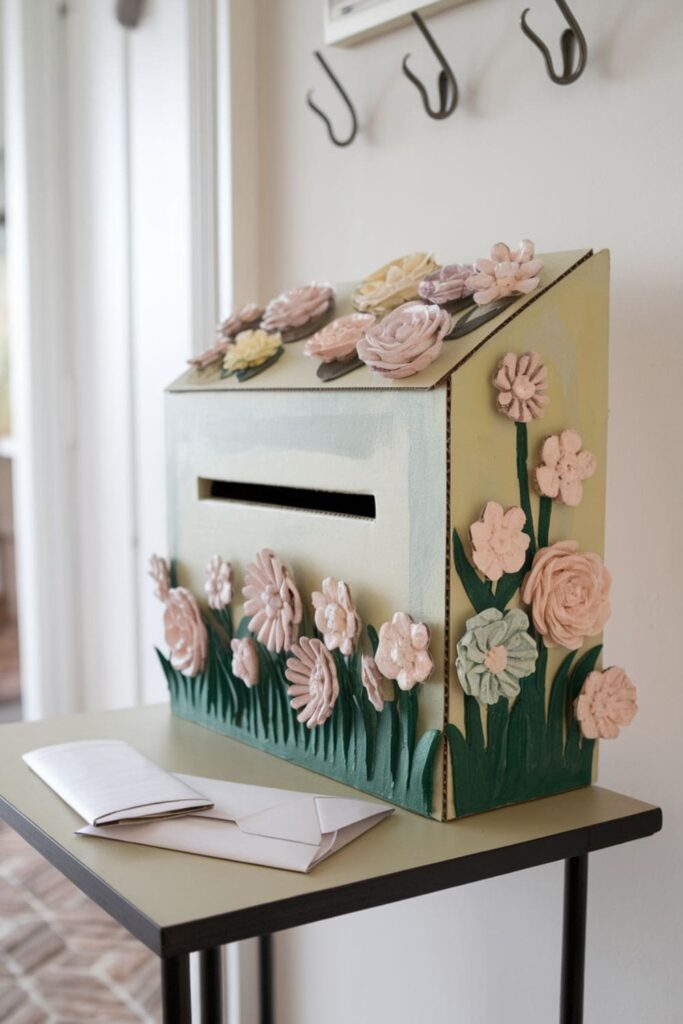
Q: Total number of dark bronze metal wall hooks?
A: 3